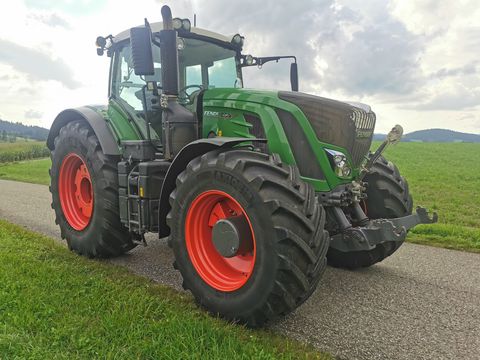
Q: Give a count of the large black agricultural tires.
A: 3